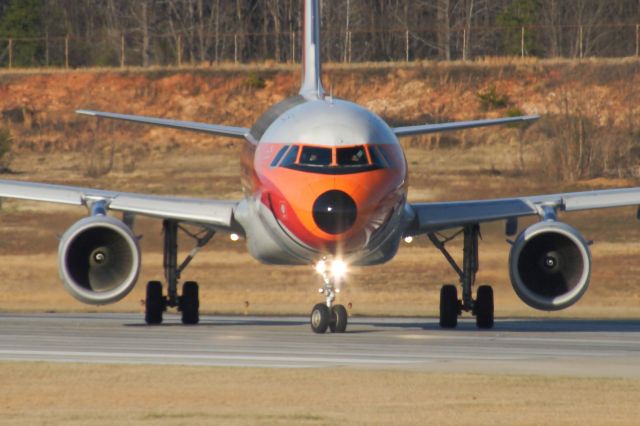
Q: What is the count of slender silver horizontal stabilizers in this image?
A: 2